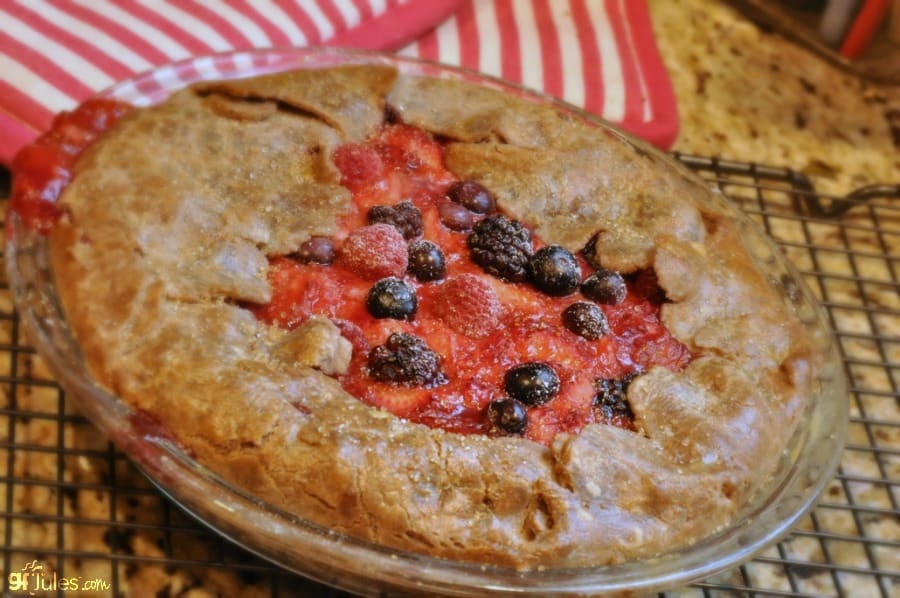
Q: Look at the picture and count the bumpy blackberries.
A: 4